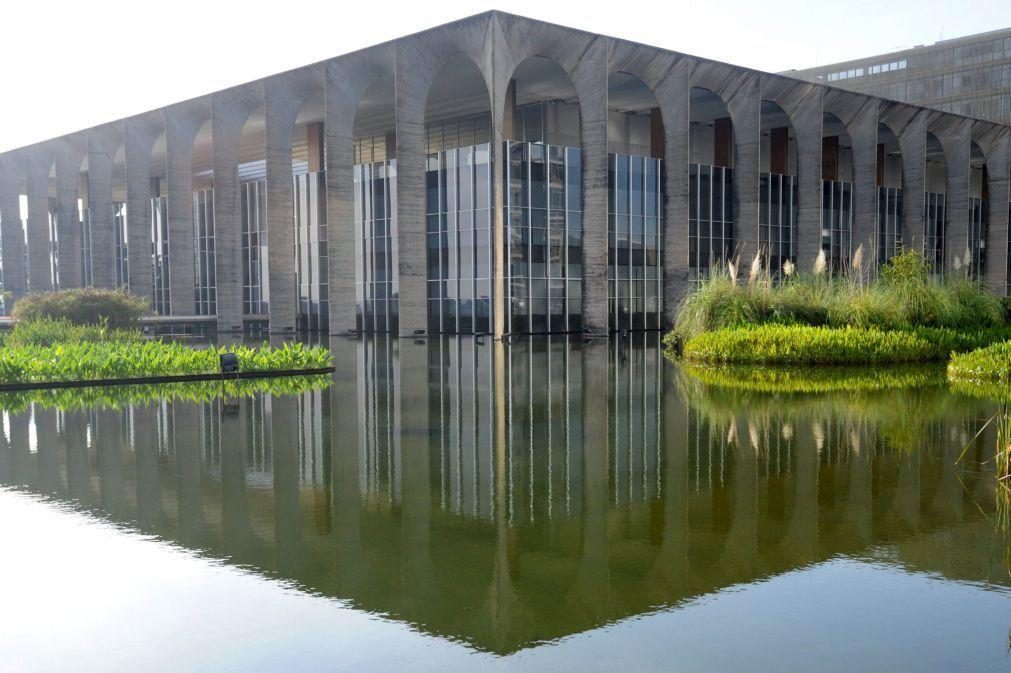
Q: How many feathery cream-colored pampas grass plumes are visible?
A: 7